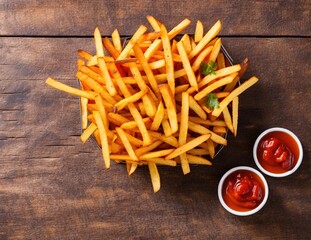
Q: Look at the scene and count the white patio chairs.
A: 0